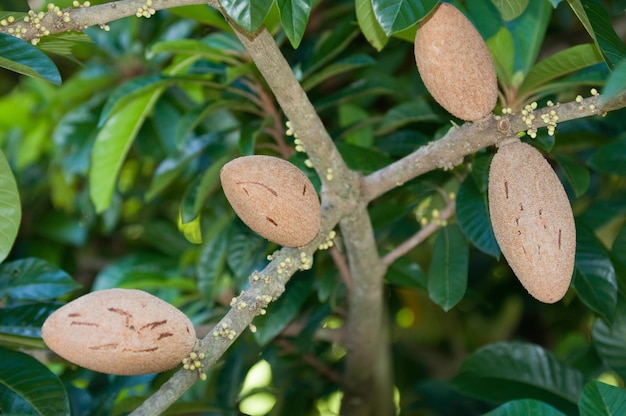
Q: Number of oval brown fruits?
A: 4